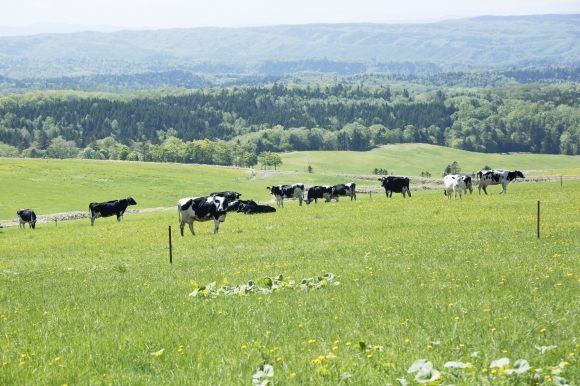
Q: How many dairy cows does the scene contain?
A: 13